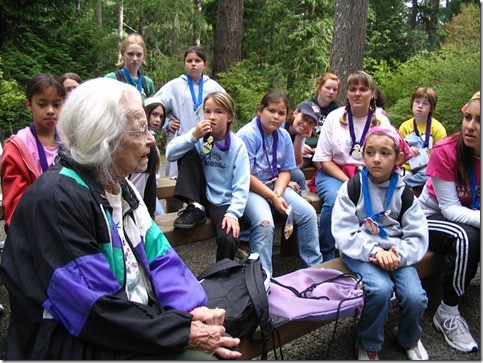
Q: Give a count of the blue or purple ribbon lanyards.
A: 9